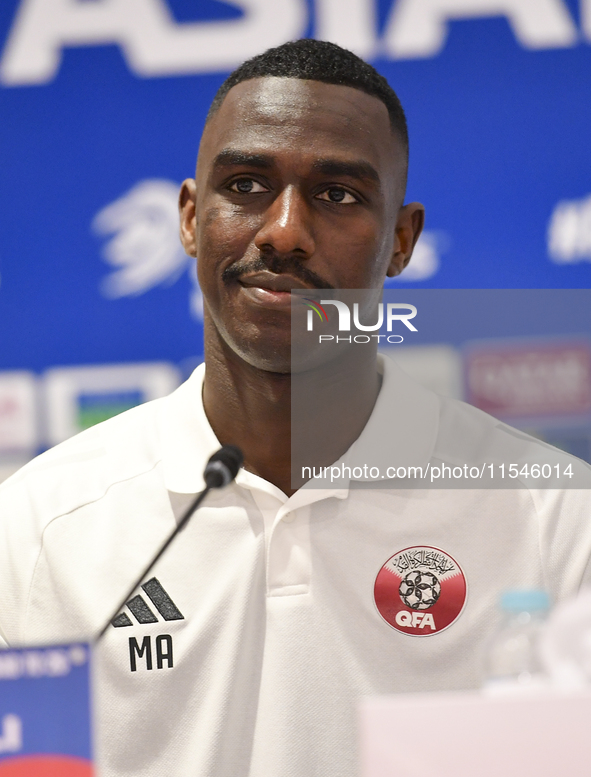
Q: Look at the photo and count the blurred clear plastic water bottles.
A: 1